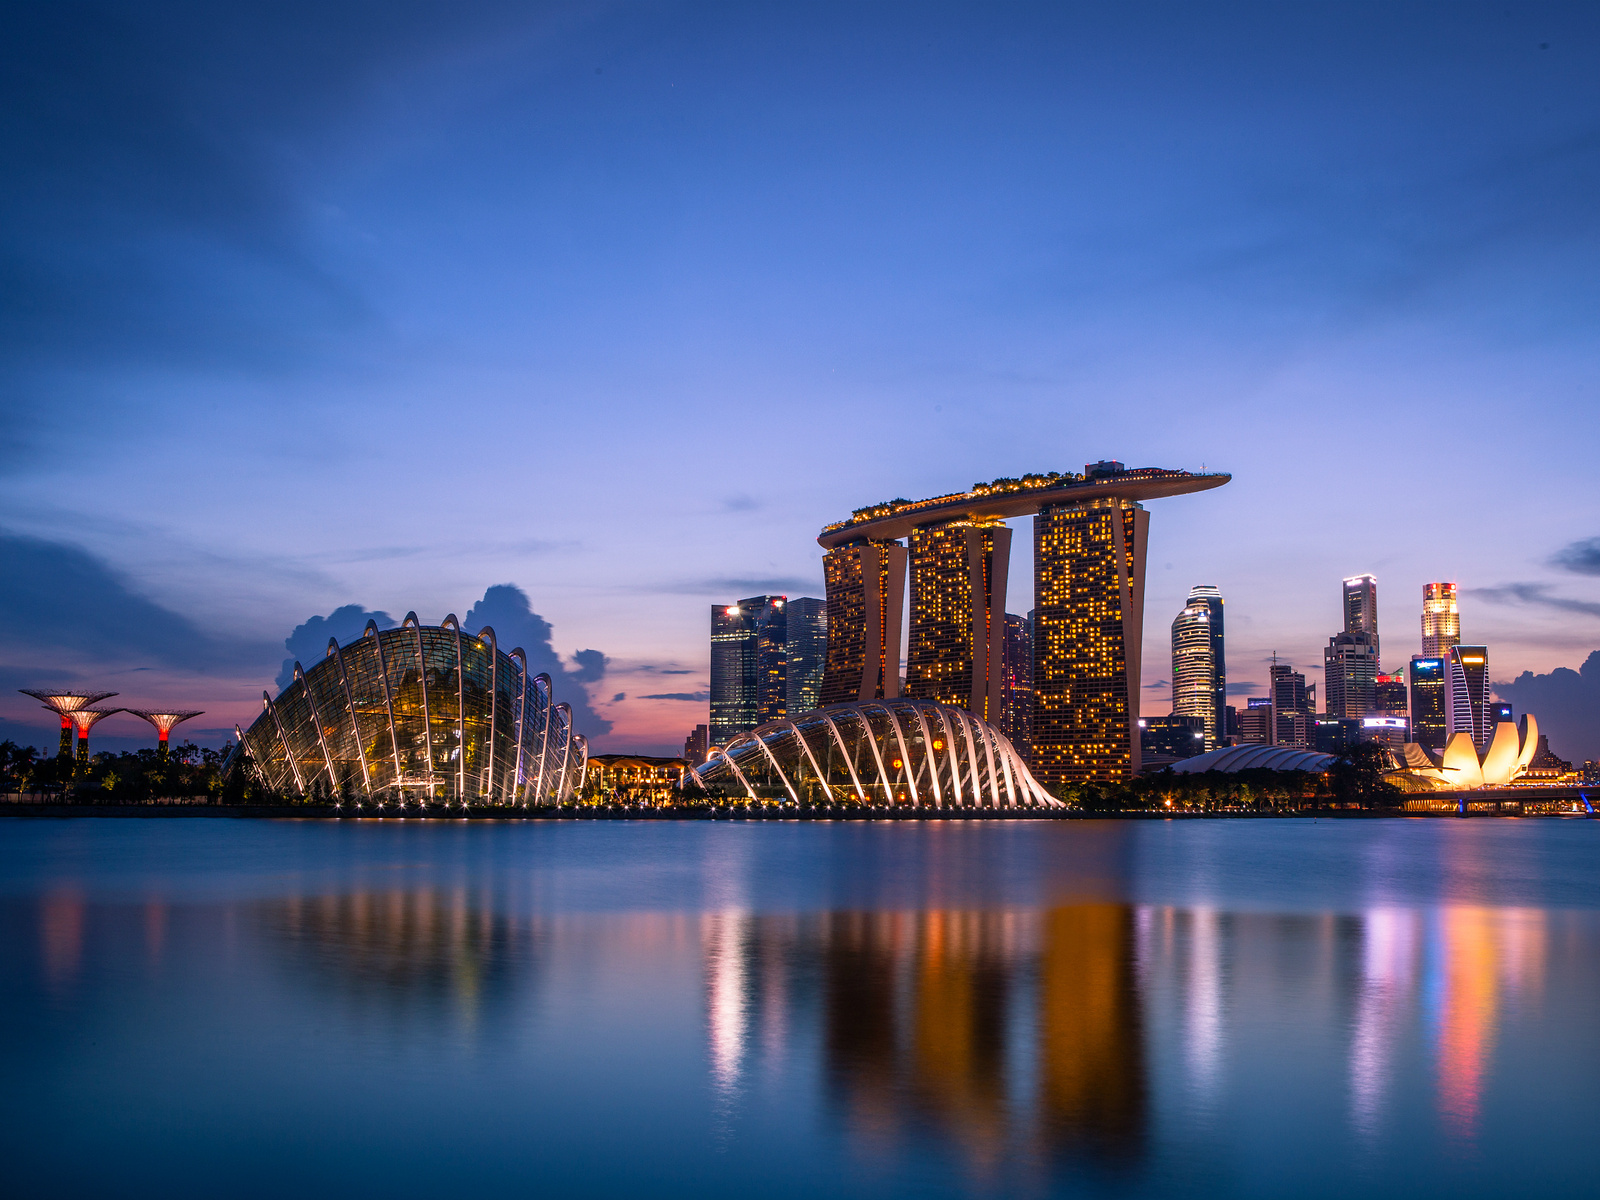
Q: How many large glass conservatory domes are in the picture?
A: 2